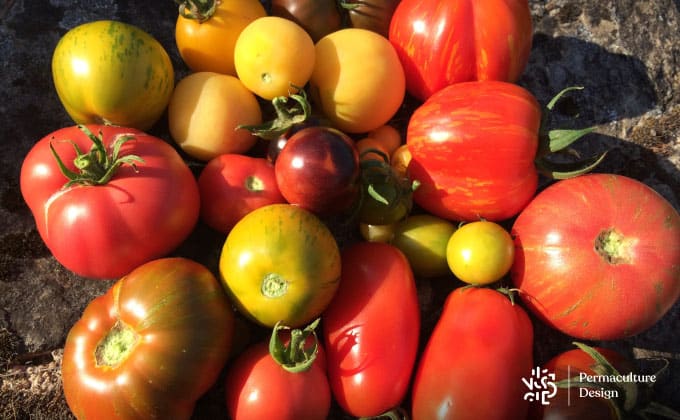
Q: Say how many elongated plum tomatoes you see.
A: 2